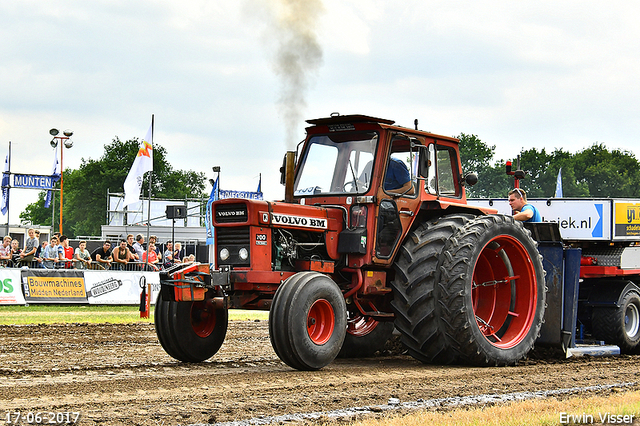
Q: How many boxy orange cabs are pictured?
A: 1